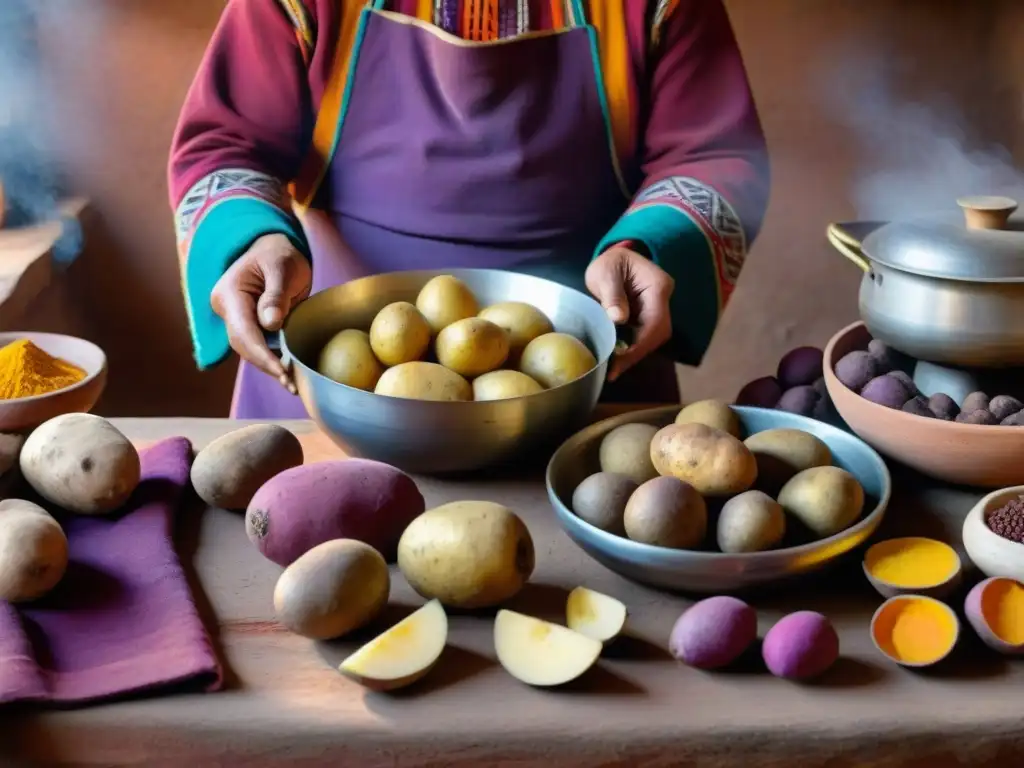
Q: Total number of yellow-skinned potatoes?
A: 9